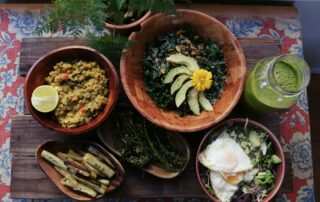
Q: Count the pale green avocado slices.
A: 6